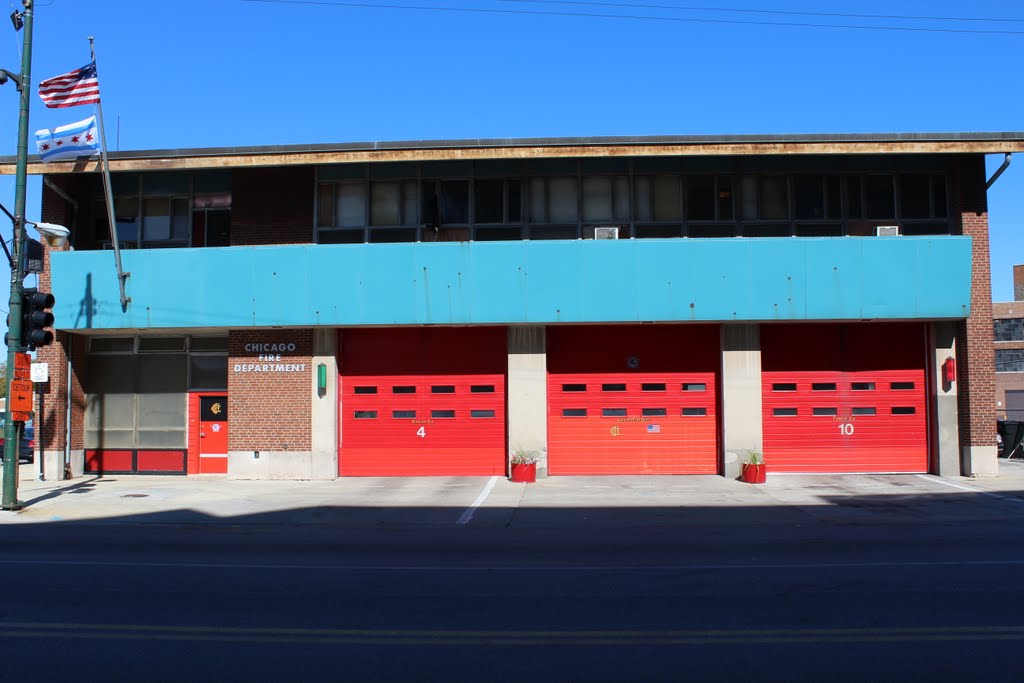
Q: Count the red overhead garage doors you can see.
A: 3